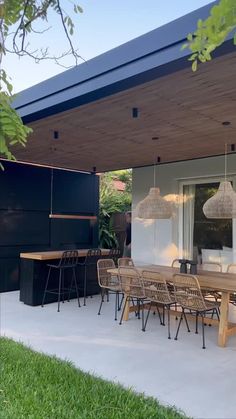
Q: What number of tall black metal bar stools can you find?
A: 3